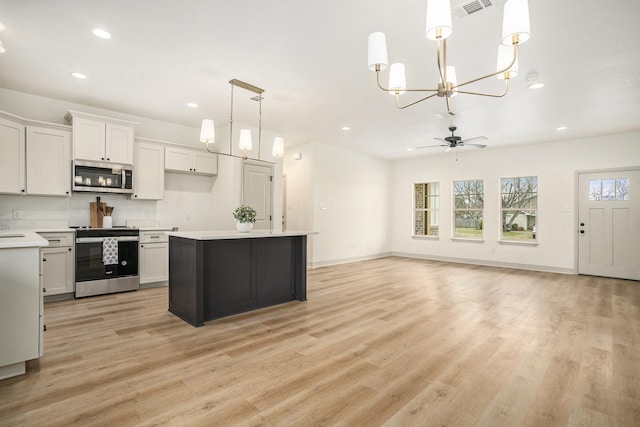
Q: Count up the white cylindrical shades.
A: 9